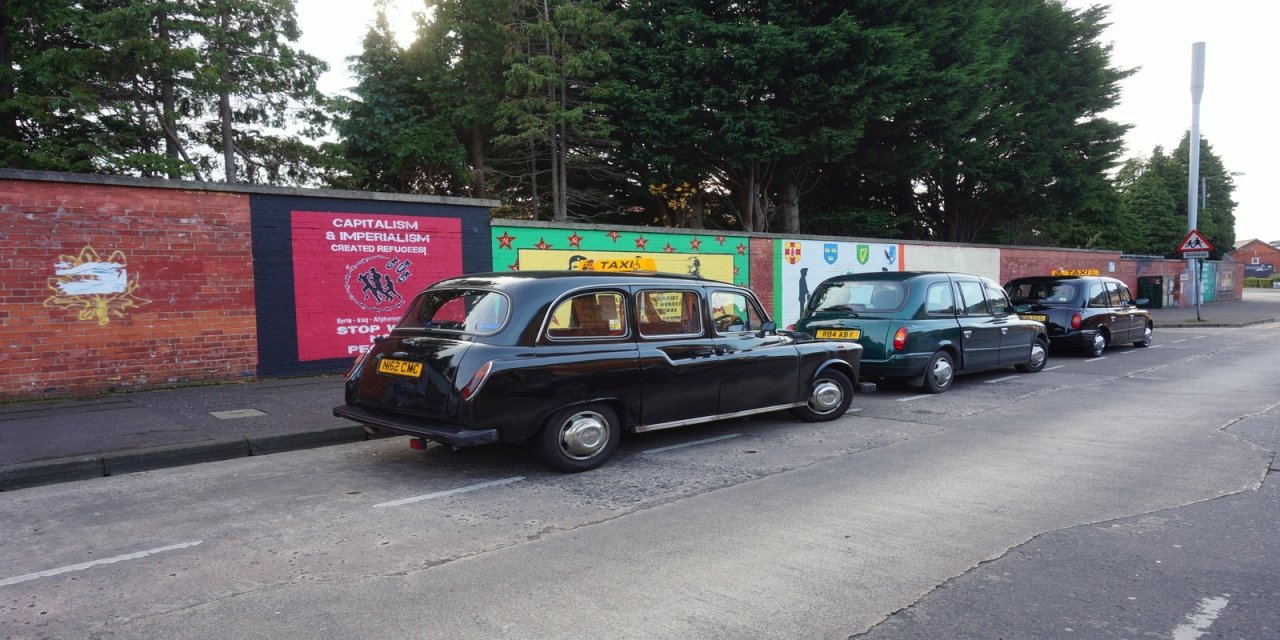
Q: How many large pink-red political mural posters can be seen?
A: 1